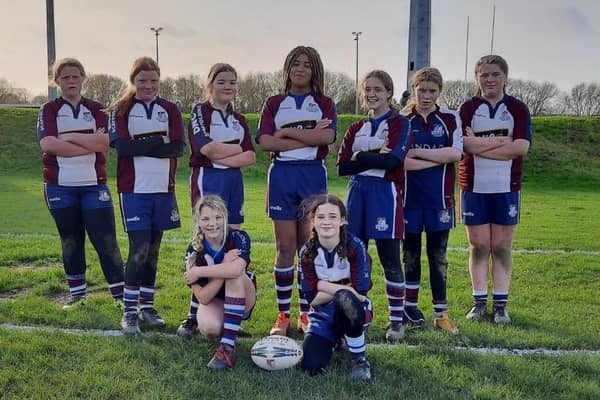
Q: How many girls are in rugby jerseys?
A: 9